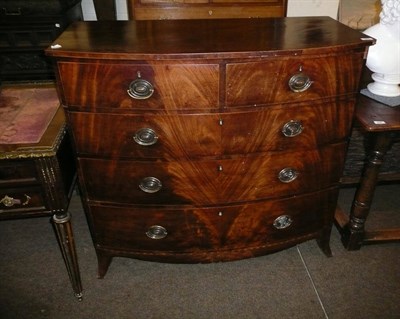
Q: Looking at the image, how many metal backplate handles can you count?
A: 8